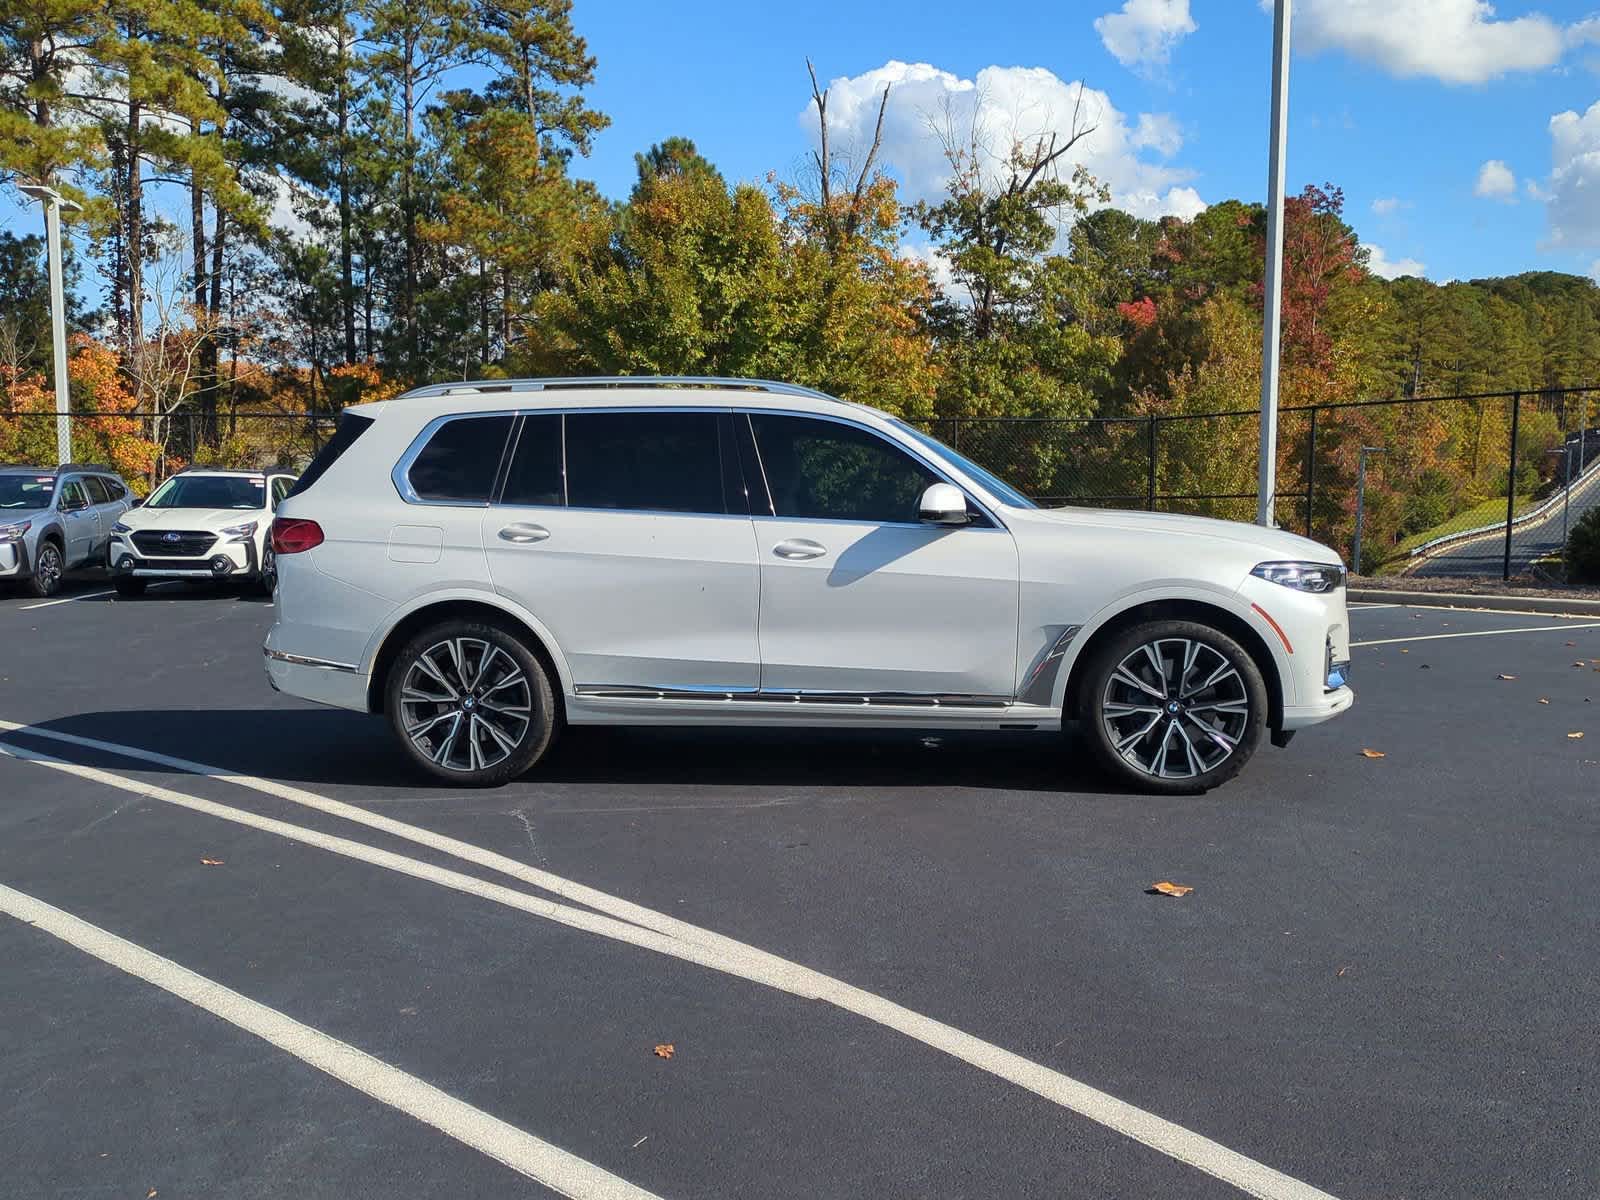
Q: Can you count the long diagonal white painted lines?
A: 3